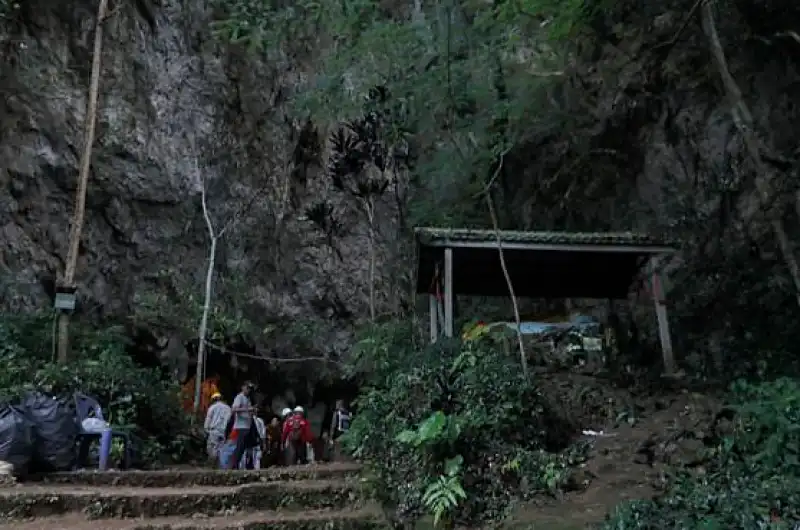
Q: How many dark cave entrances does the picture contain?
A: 1